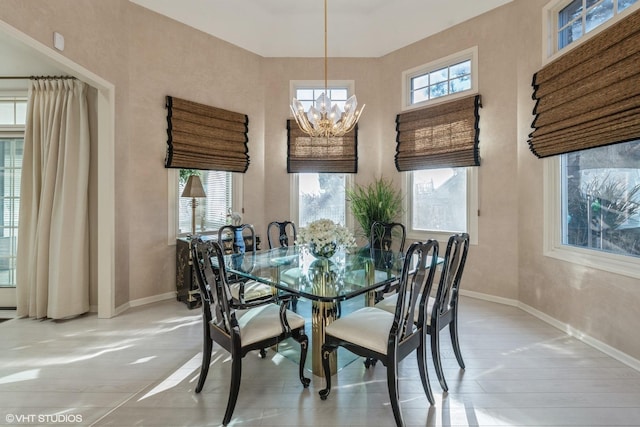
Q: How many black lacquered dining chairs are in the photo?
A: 6